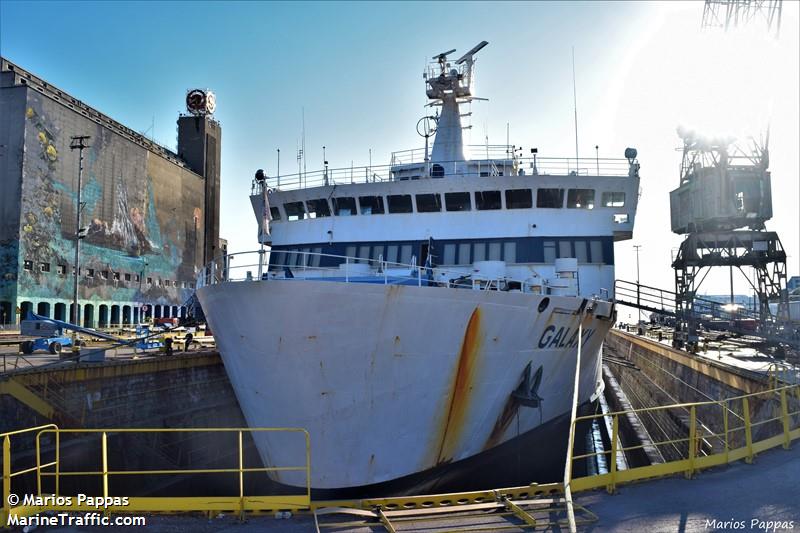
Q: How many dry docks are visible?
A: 1